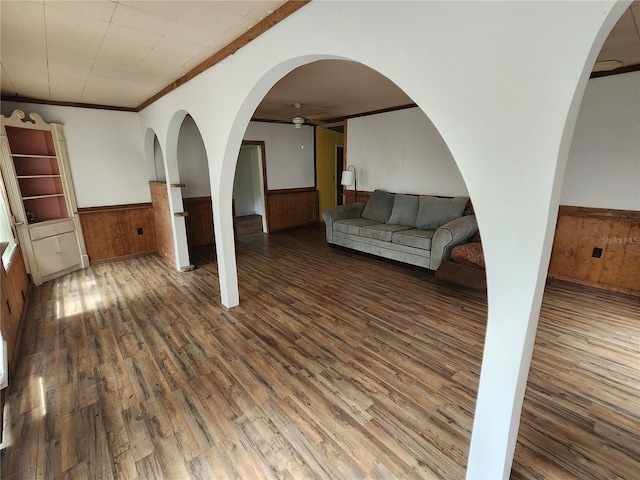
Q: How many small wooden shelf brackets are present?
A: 3